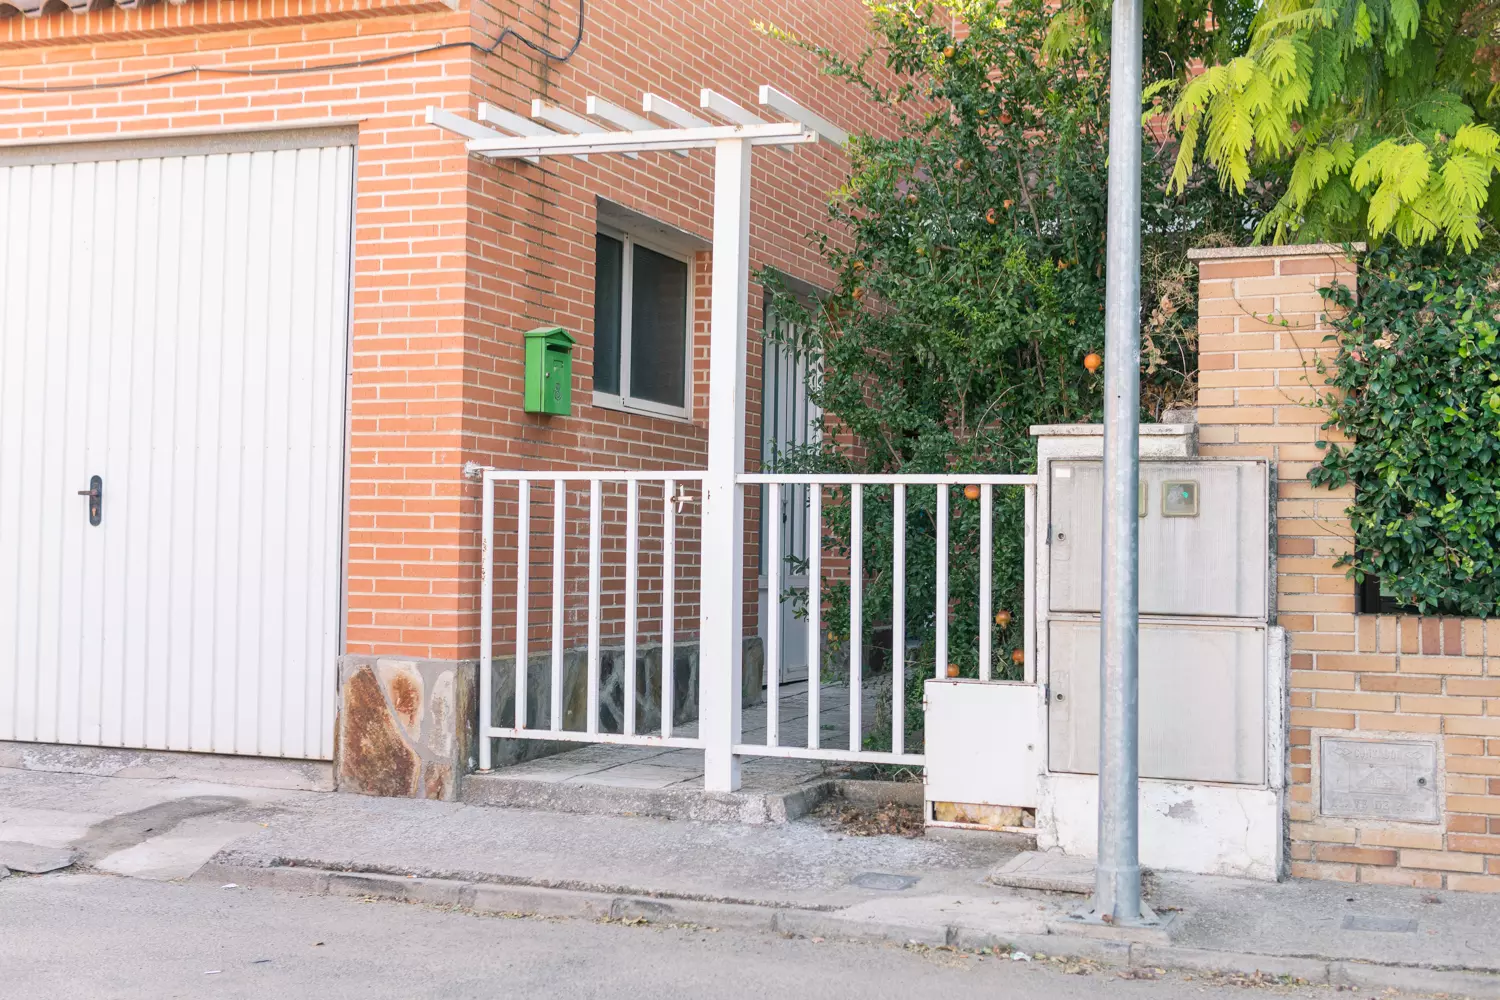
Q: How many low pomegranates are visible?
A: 4